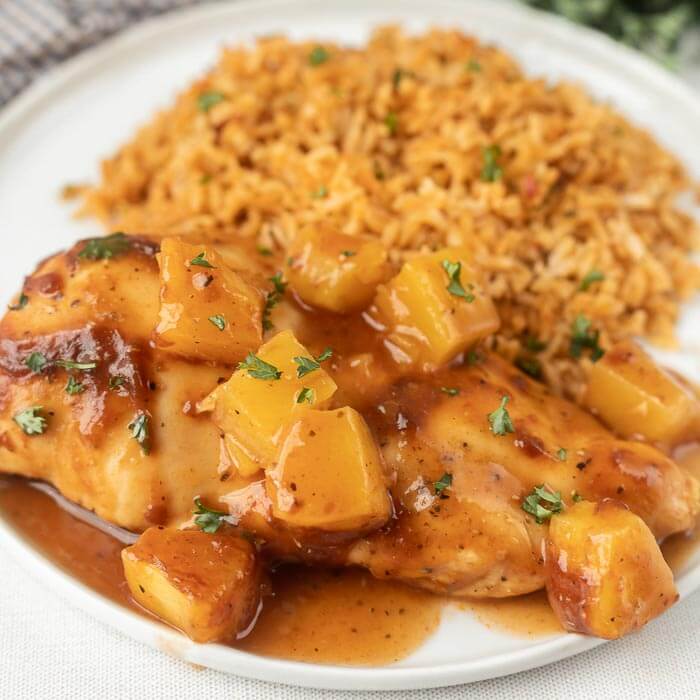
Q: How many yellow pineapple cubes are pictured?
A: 8